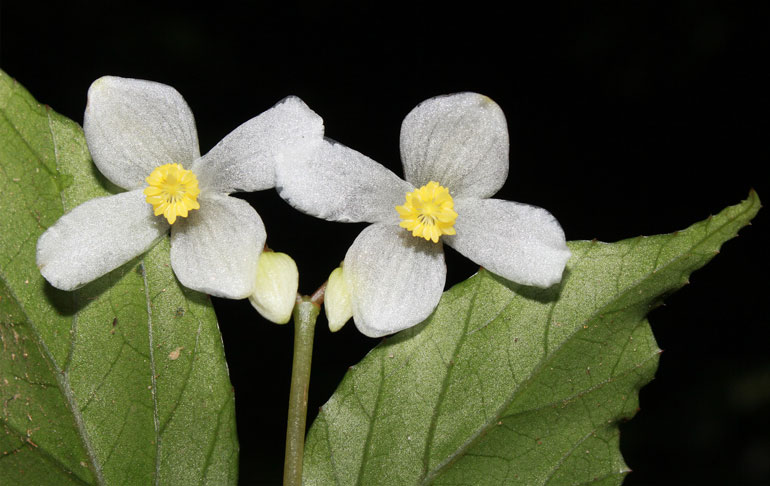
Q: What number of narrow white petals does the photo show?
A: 4